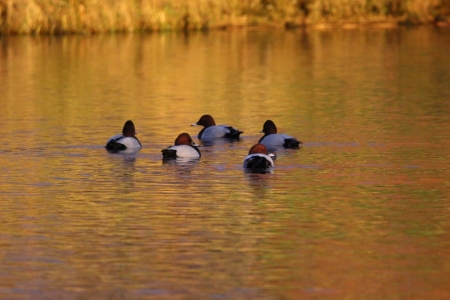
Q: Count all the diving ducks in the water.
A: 5